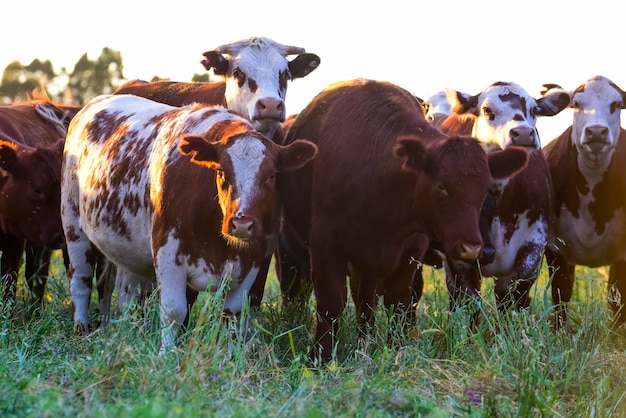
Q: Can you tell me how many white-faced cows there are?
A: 3